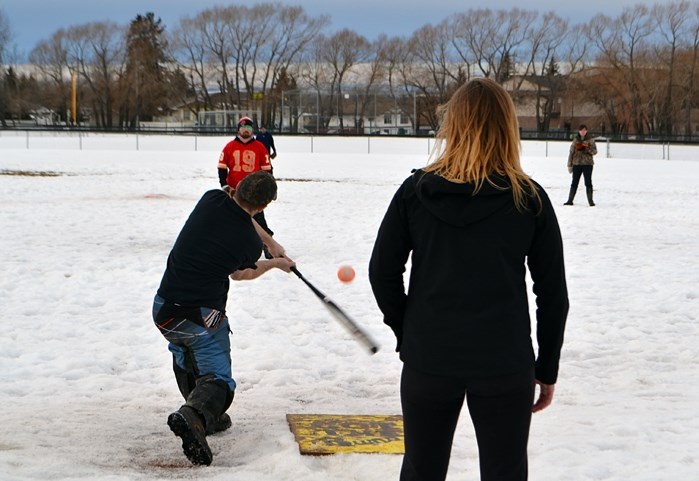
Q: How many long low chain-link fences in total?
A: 1